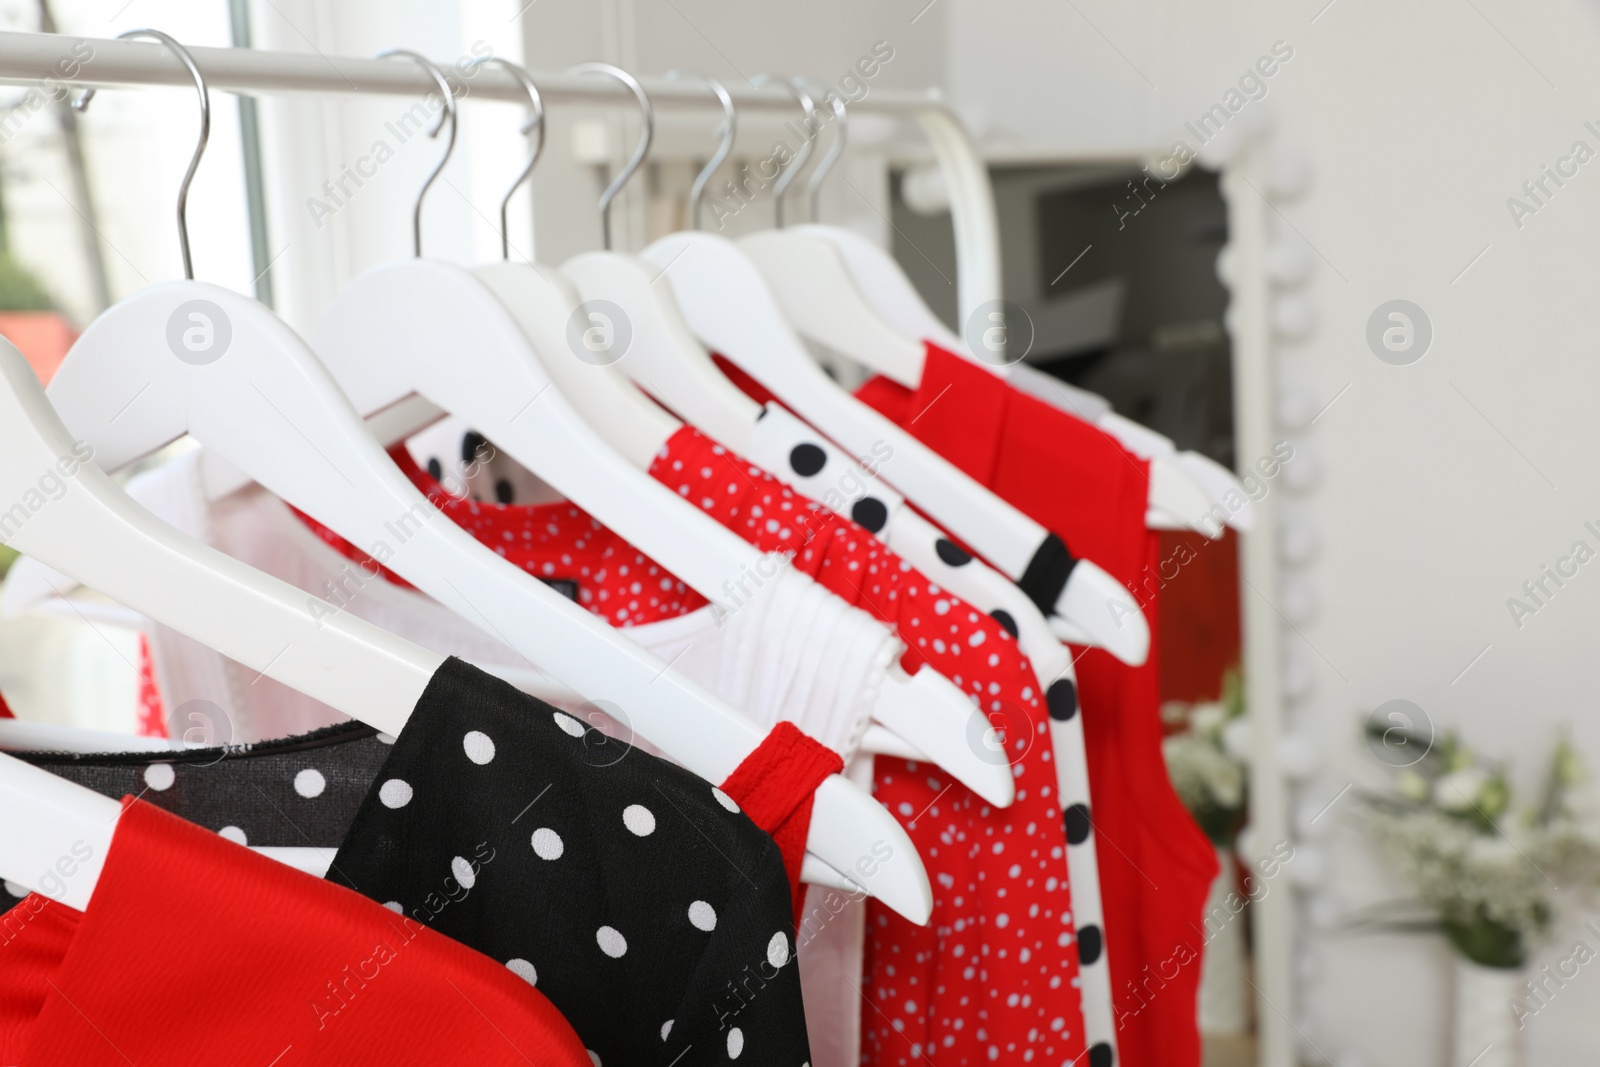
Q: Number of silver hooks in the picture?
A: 7